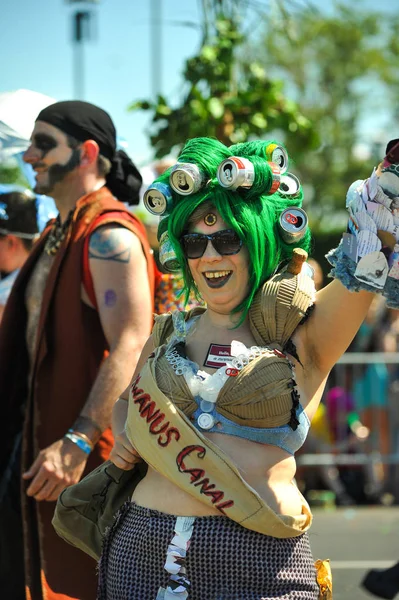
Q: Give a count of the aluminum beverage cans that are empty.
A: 7